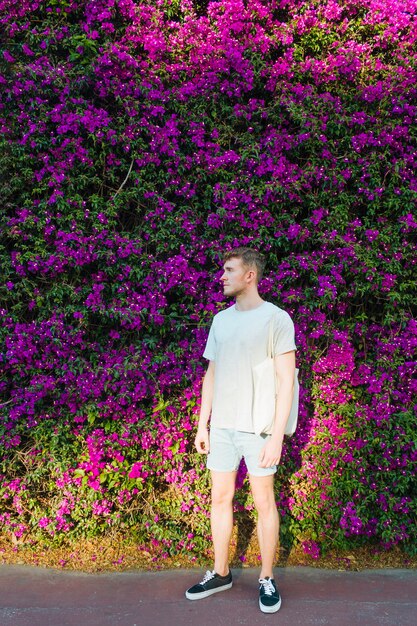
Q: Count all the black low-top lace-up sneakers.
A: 2